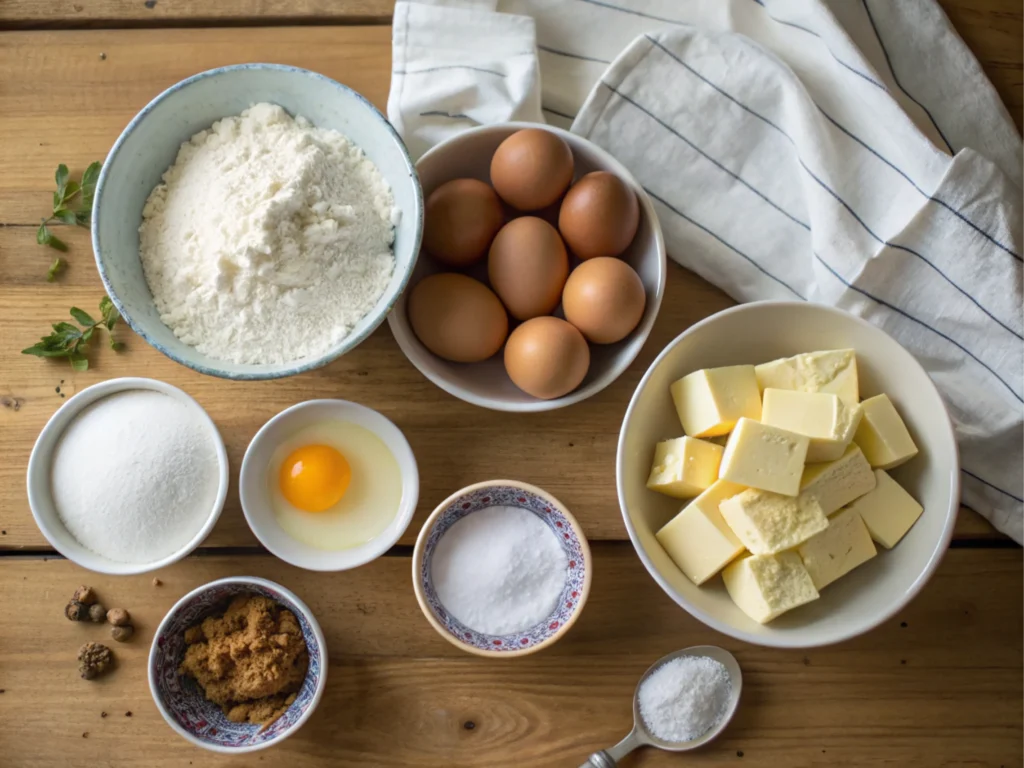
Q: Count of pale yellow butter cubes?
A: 12